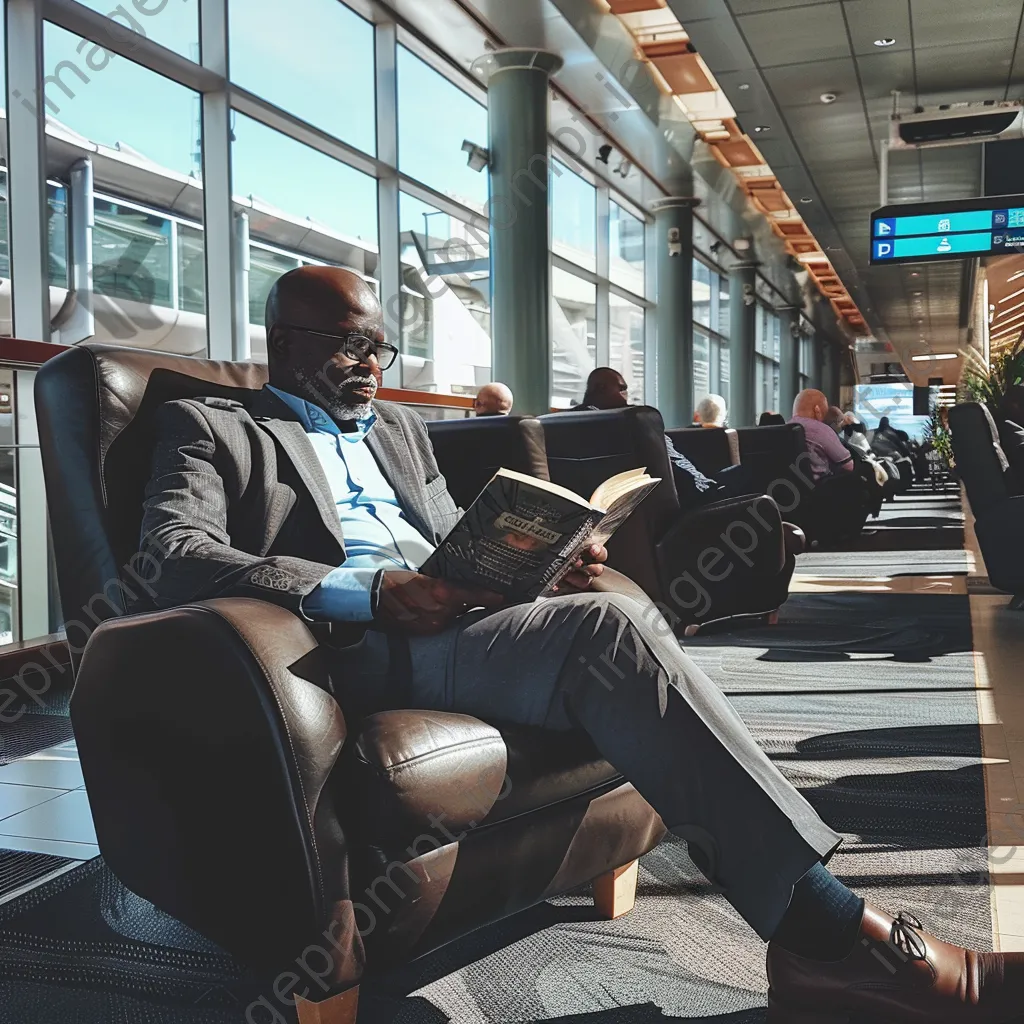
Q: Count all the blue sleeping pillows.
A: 0